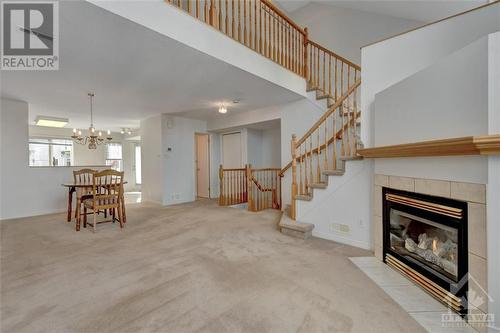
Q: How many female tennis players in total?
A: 0